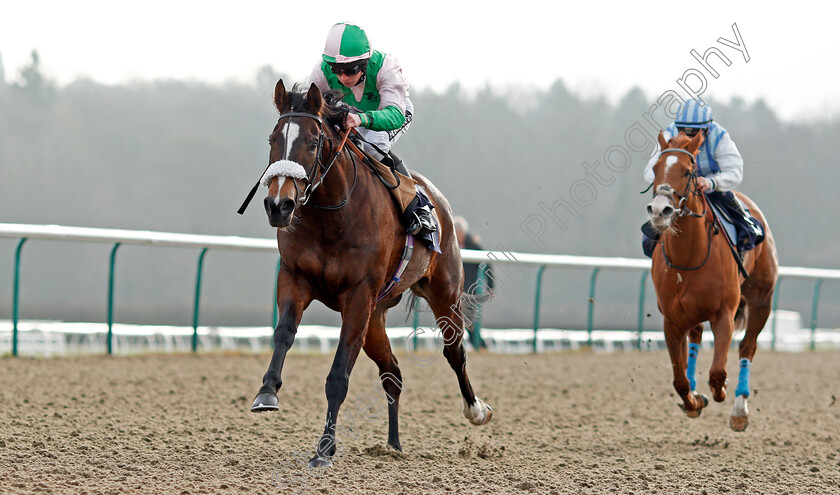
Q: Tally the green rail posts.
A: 11